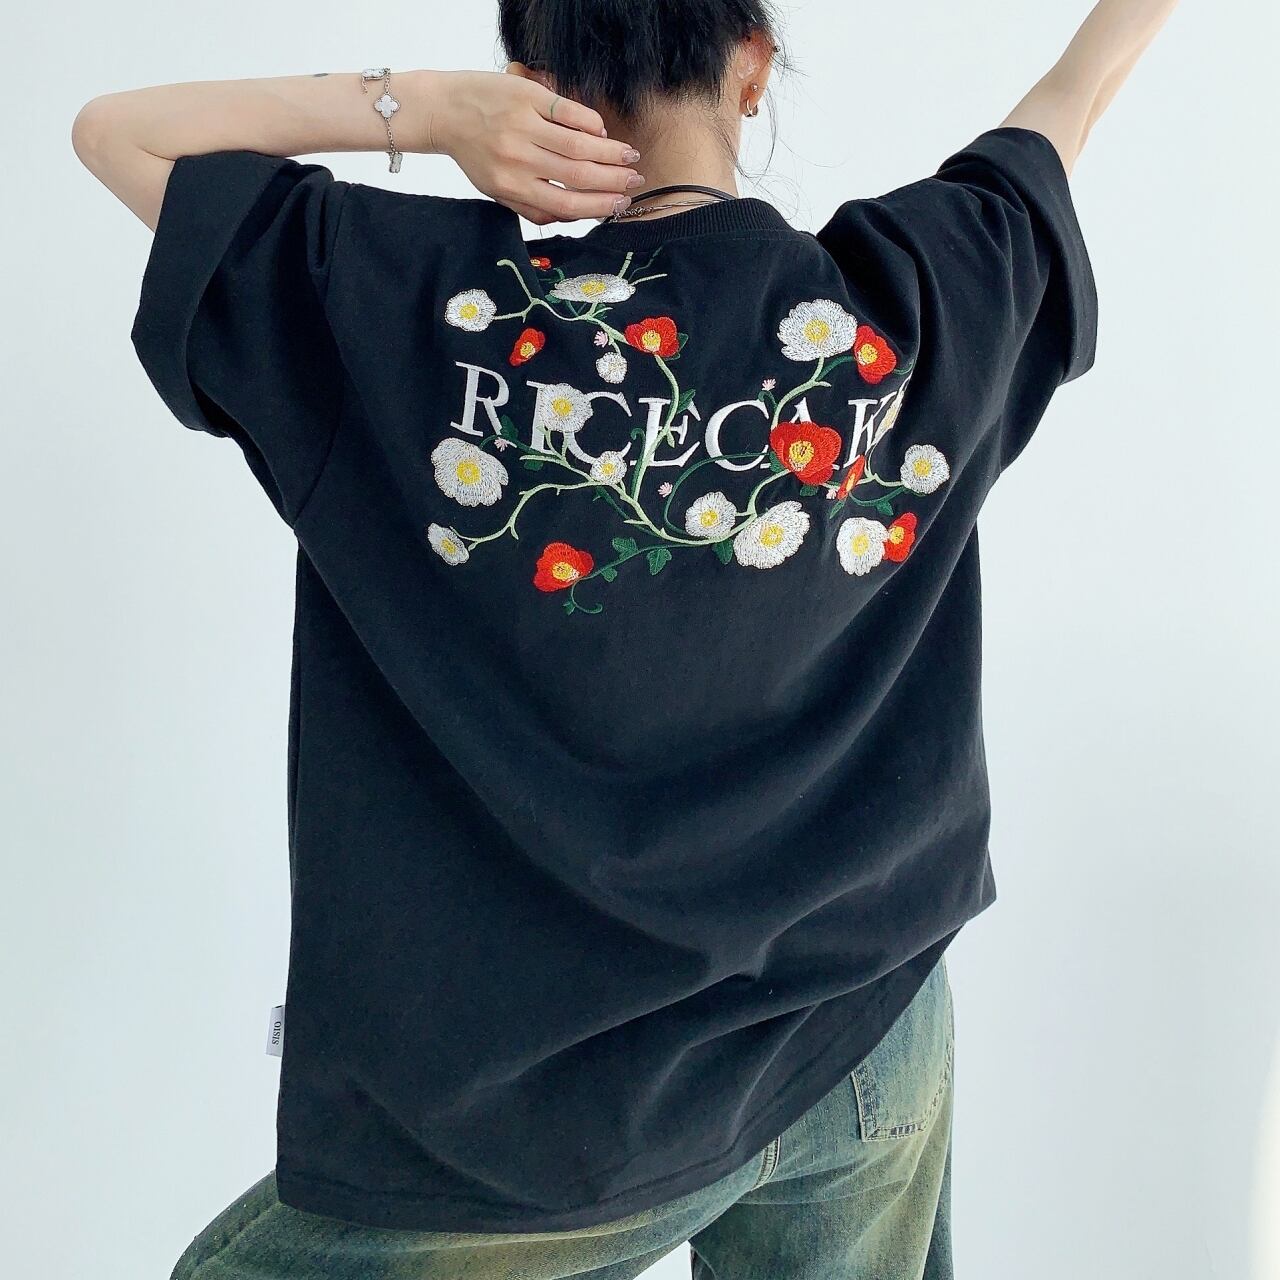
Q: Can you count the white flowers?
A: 12